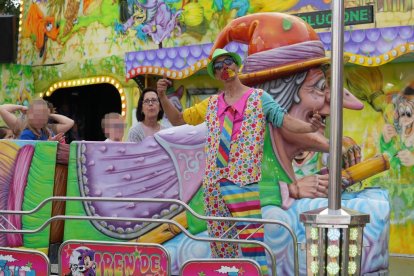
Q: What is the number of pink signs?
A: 3